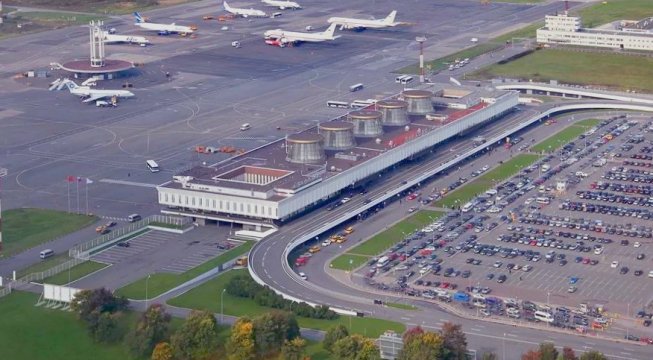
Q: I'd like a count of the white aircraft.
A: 7